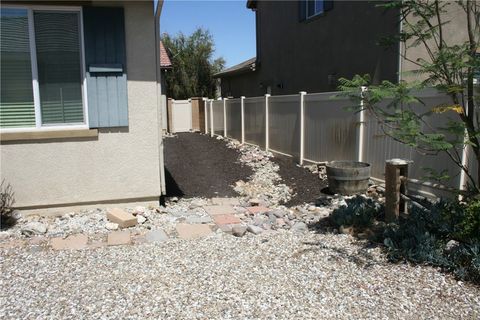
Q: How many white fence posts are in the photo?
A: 8